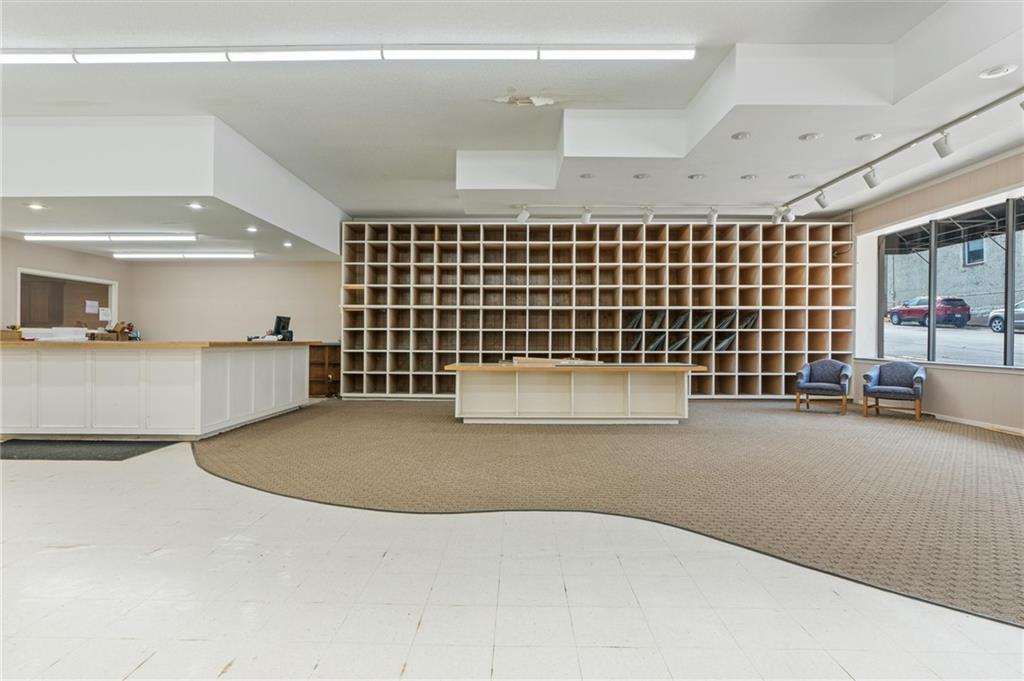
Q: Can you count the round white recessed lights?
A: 13